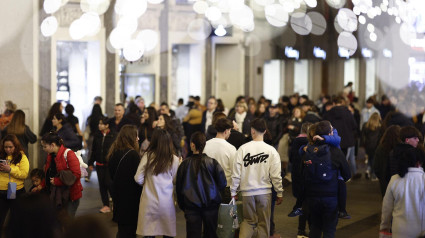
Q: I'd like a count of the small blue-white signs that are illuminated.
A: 5